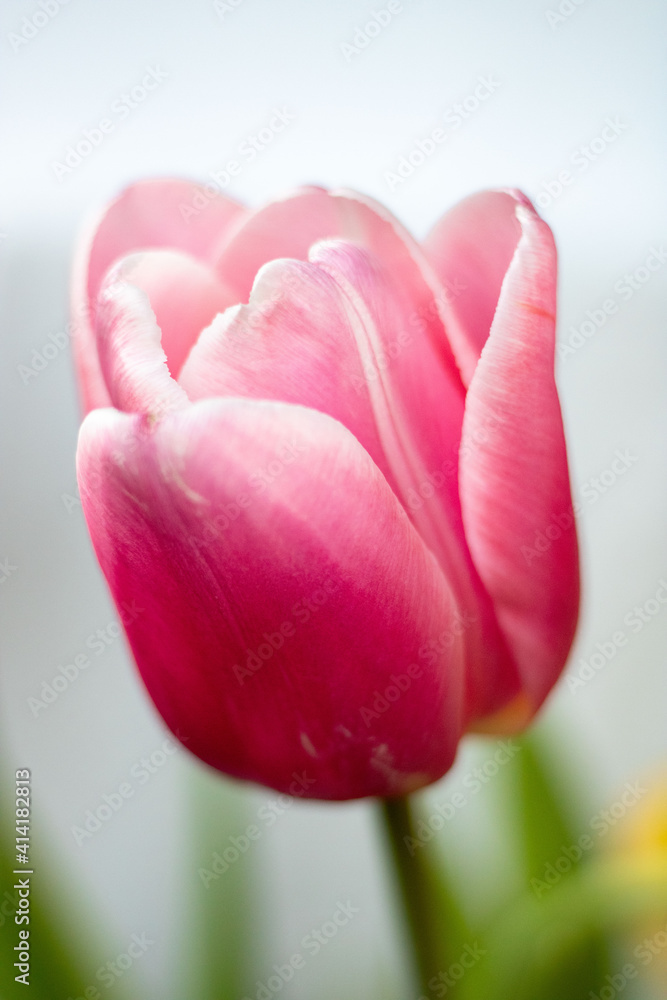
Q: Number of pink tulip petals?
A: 6